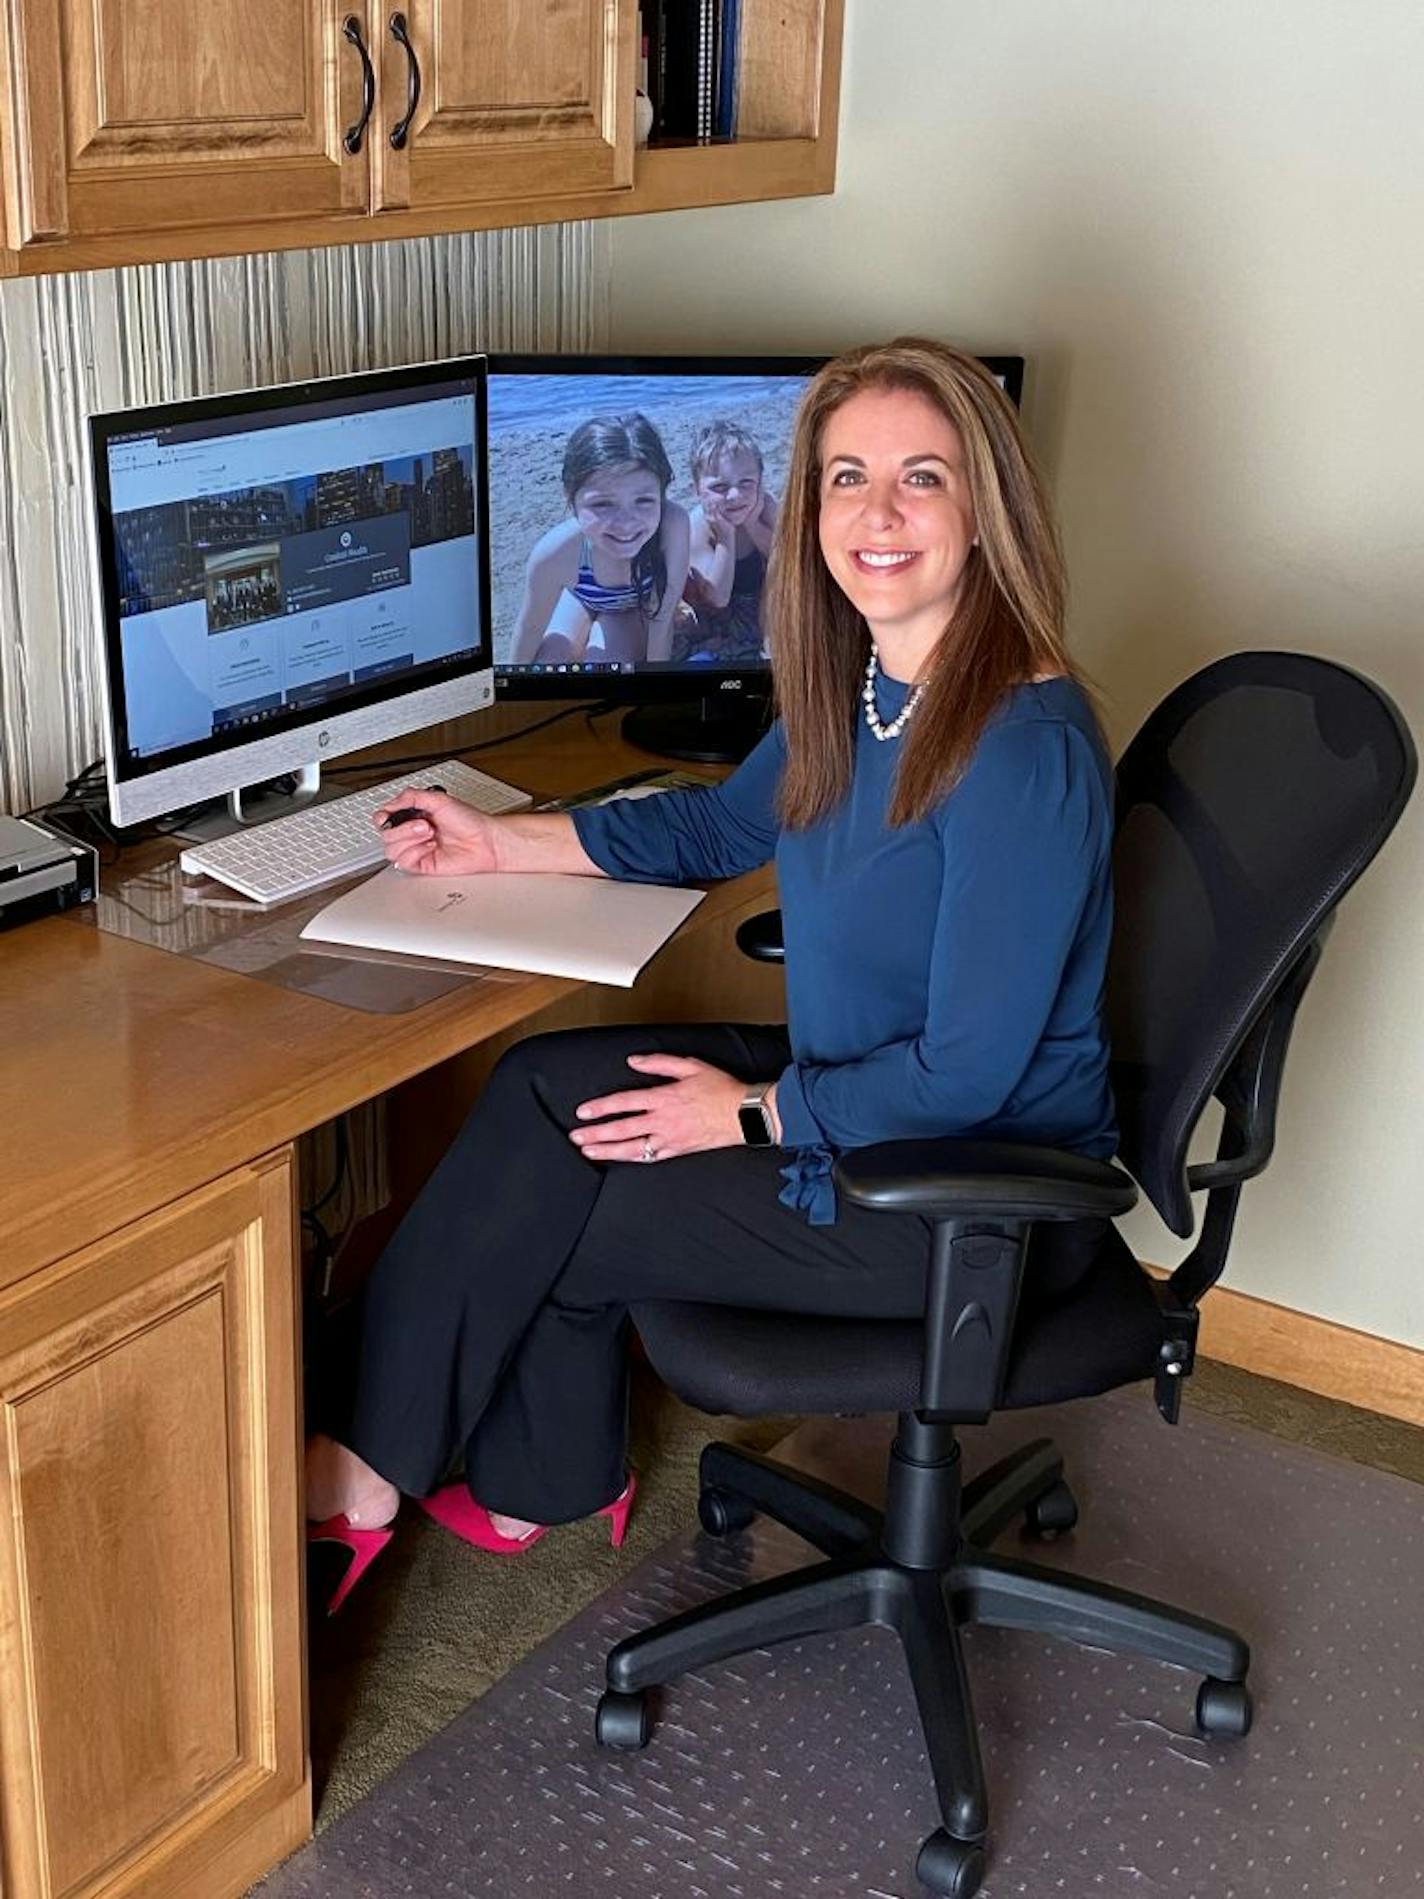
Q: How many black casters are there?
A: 5